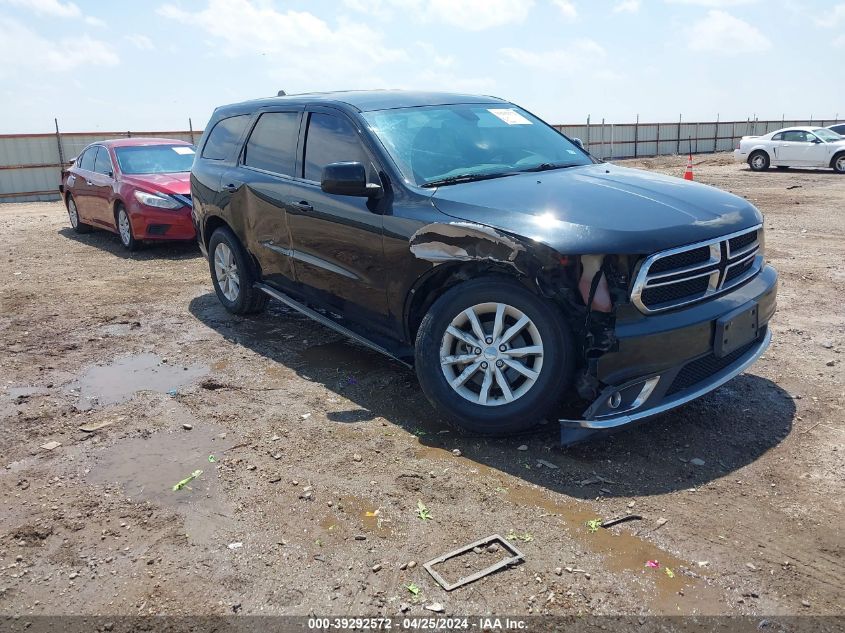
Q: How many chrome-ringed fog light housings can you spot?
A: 1